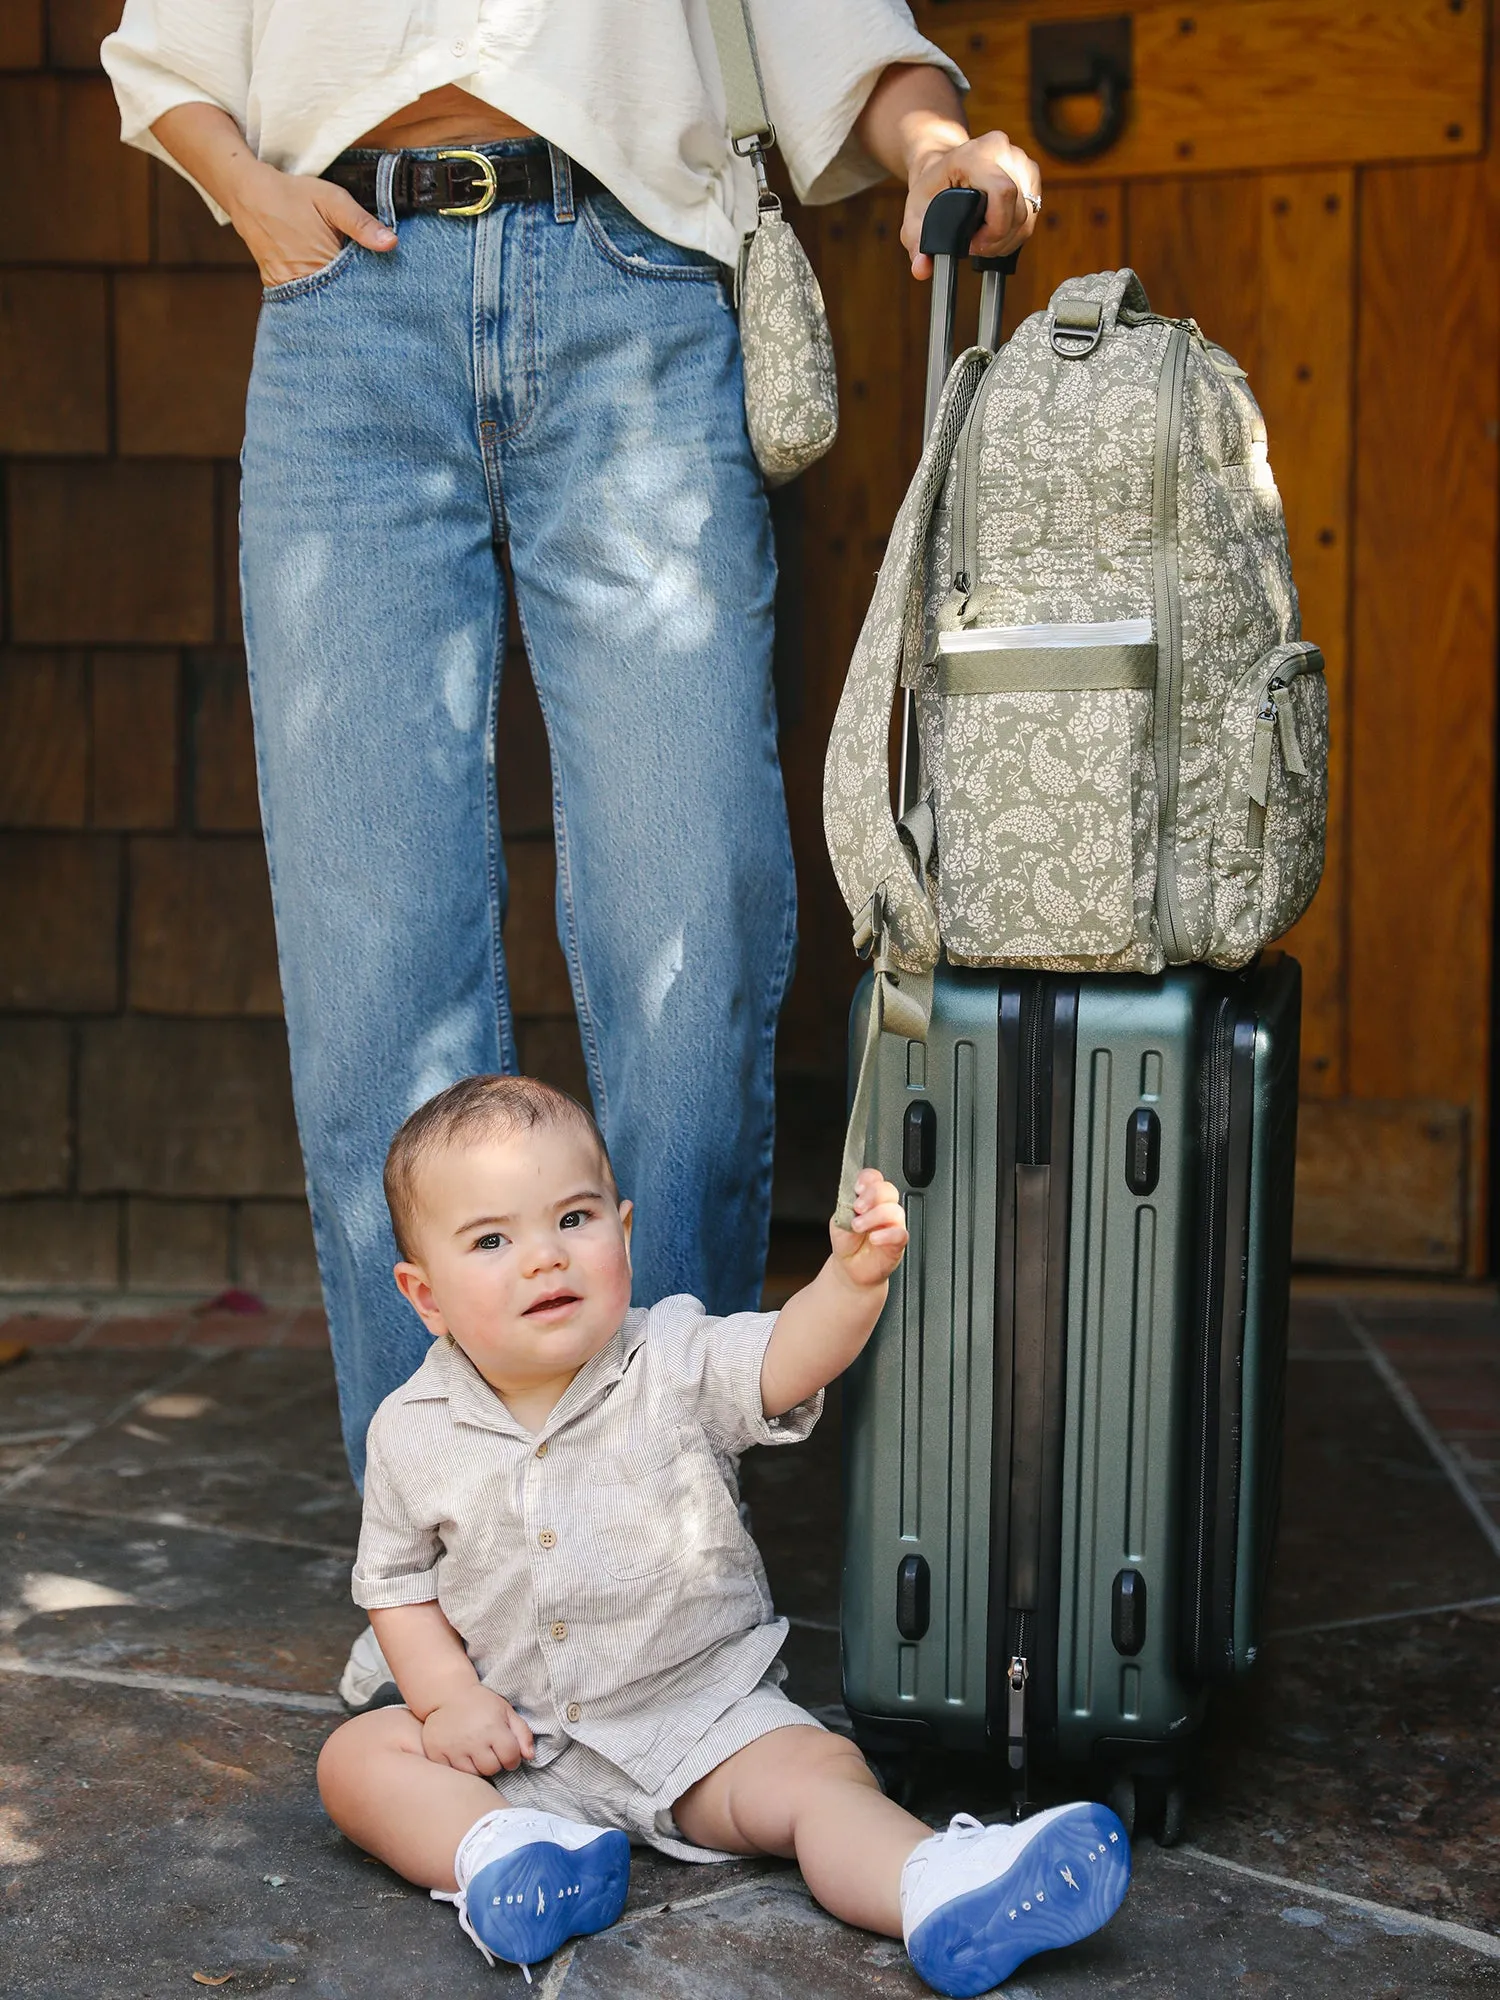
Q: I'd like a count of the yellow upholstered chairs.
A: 0